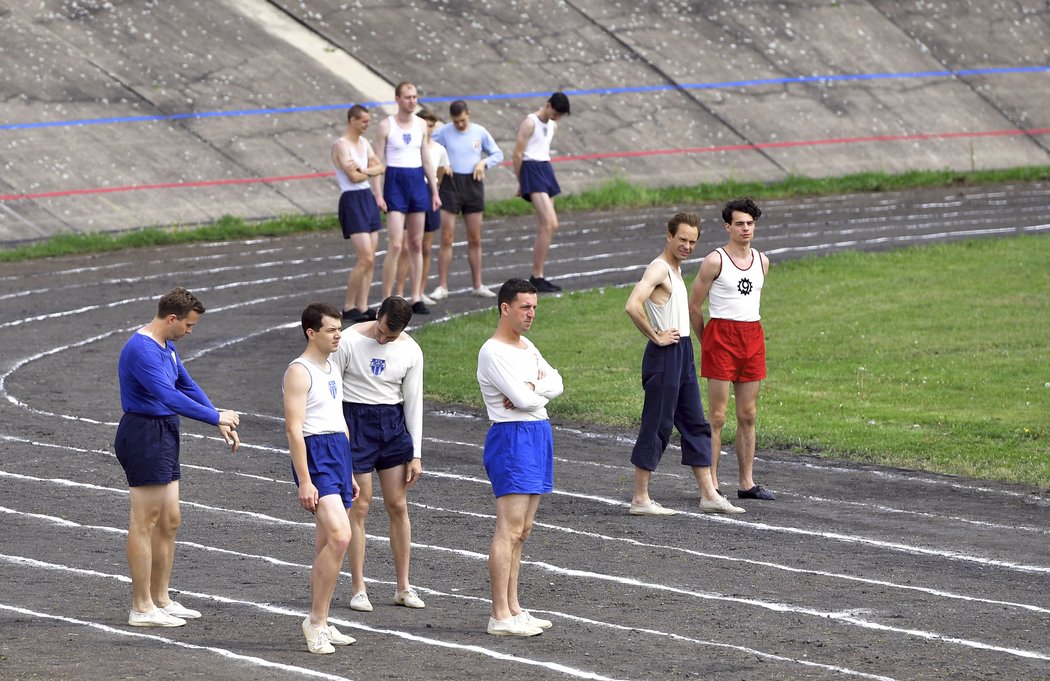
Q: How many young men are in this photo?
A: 11